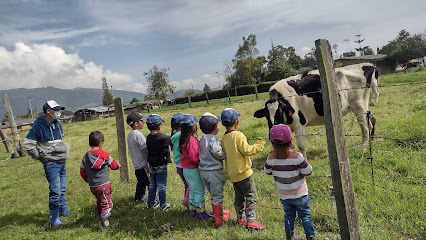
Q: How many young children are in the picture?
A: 8